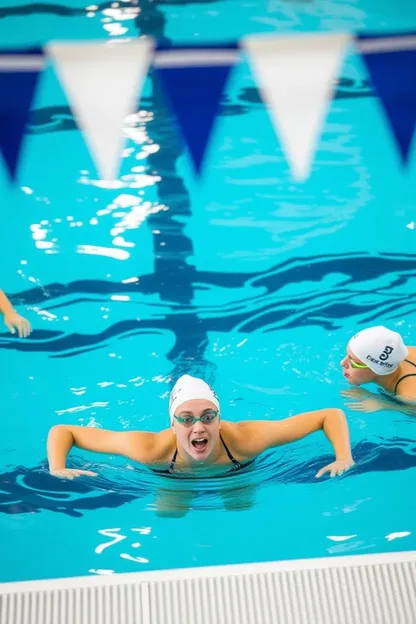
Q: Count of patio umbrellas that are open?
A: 0